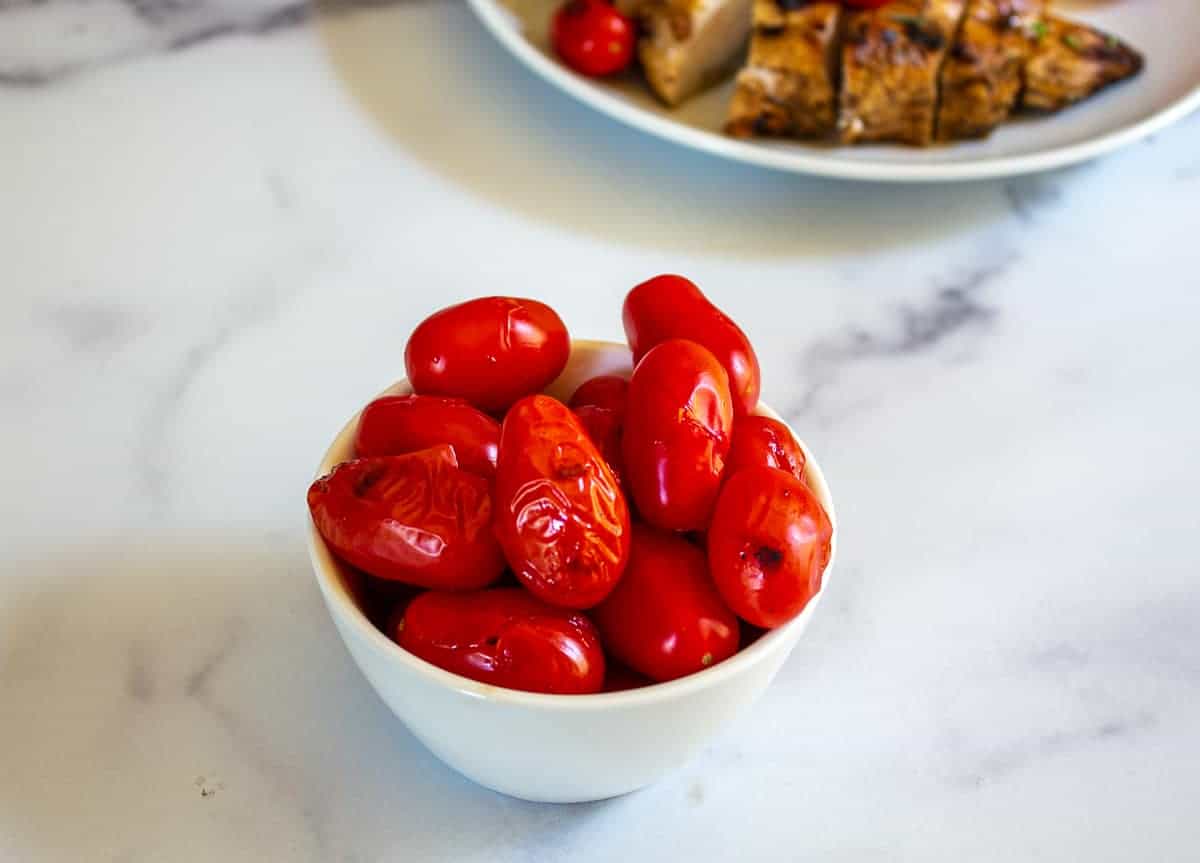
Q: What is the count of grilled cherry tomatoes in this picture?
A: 11